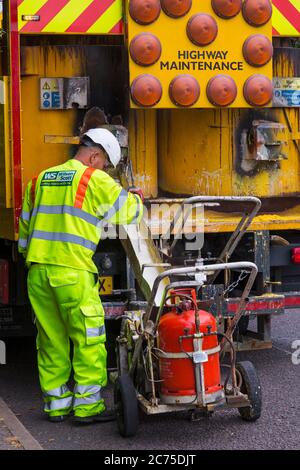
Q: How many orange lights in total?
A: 11